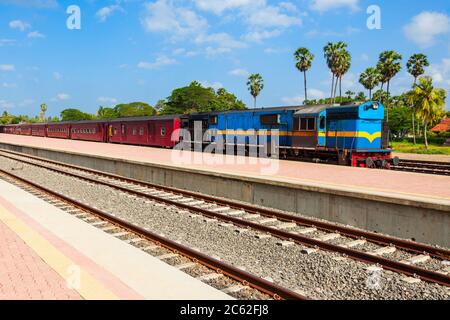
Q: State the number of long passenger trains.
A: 1